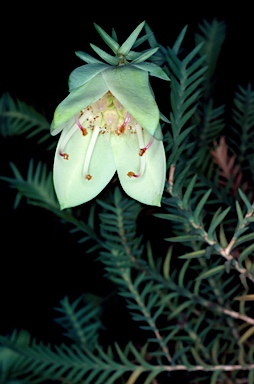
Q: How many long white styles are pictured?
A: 3